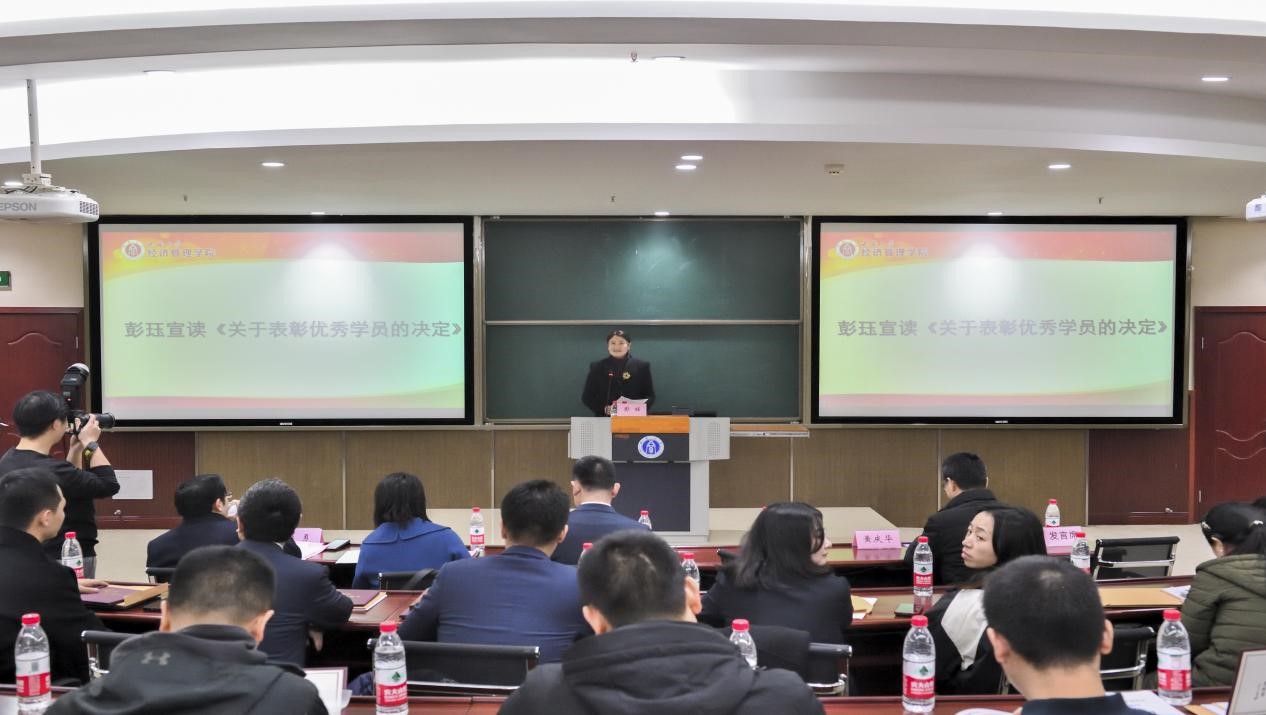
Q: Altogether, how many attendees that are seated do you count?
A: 13